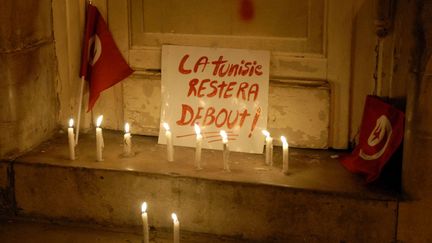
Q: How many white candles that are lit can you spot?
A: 10